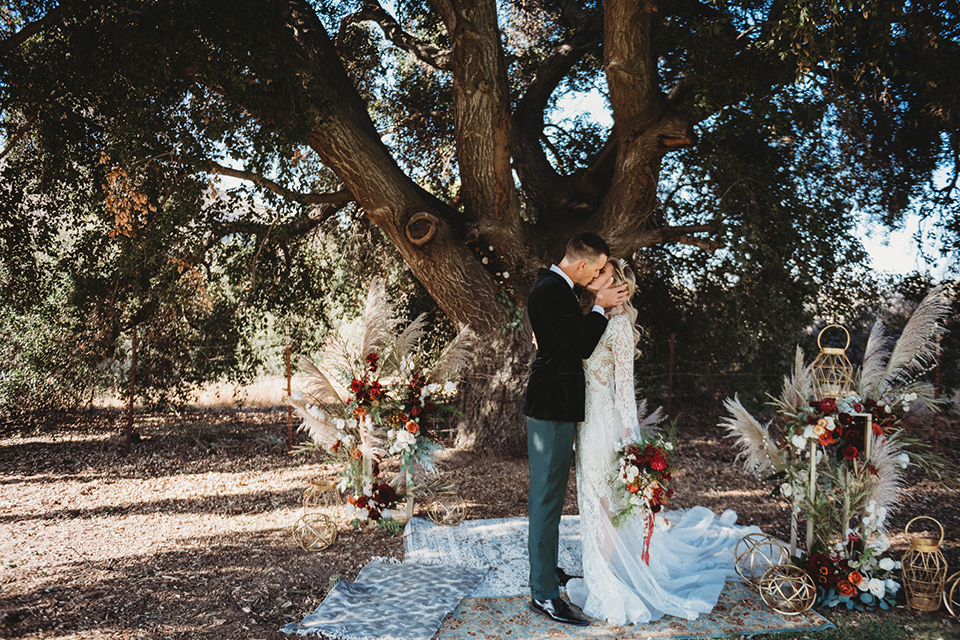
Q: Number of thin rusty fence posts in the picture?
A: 4